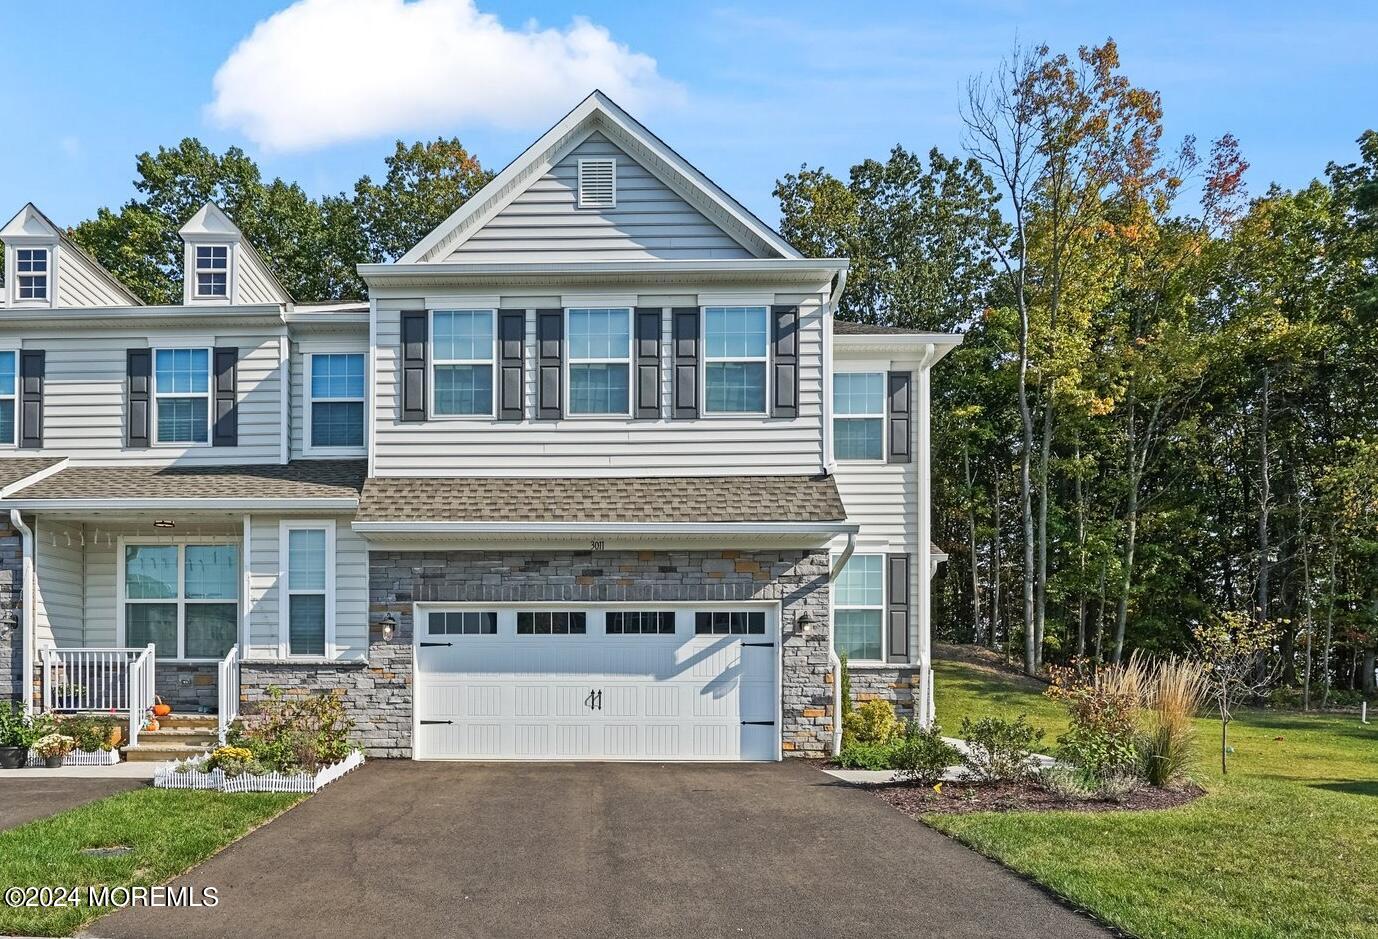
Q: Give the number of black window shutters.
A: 11